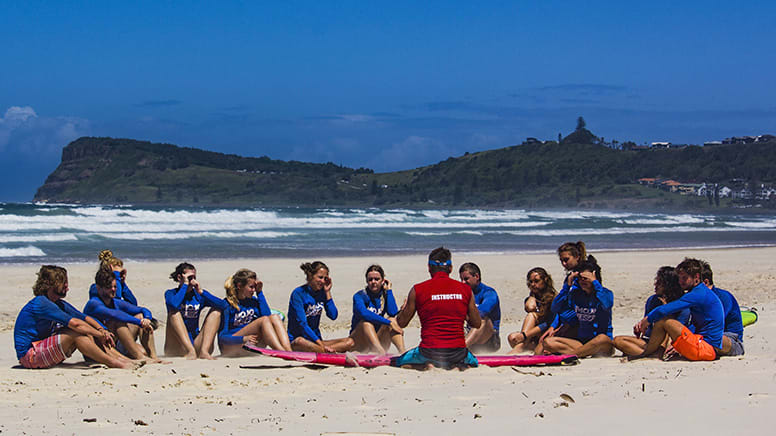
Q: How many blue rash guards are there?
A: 14